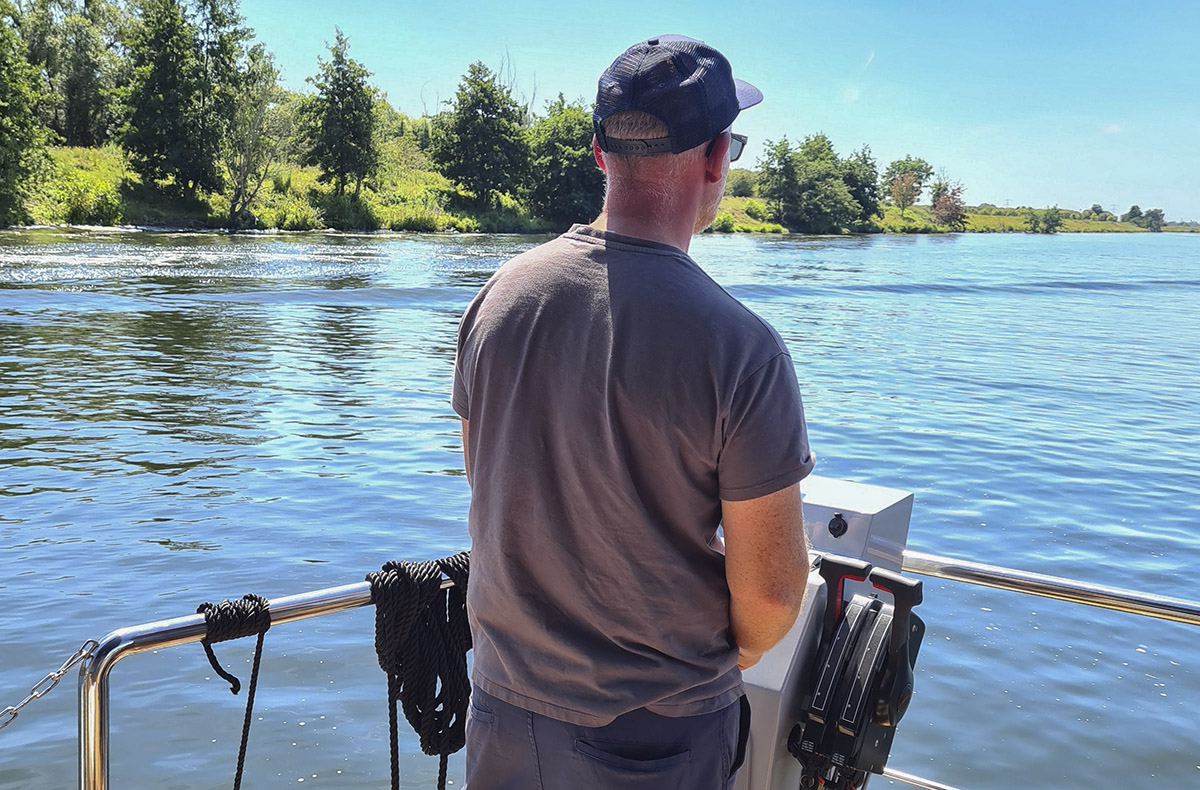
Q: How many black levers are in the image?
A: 2